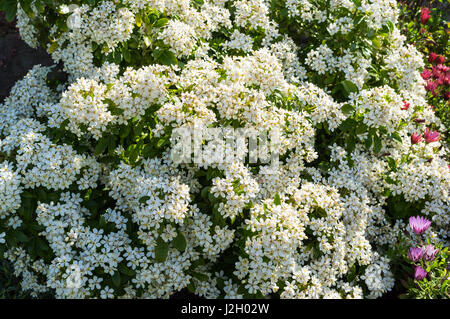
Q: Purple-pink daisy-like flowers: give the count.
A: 4